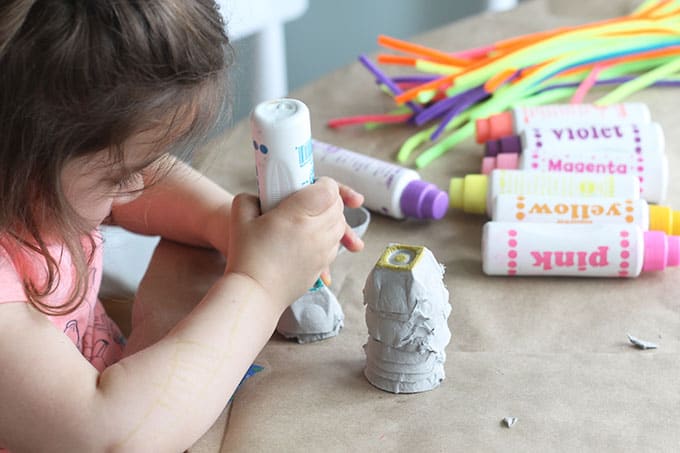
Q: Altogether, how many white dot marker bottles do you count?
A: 8